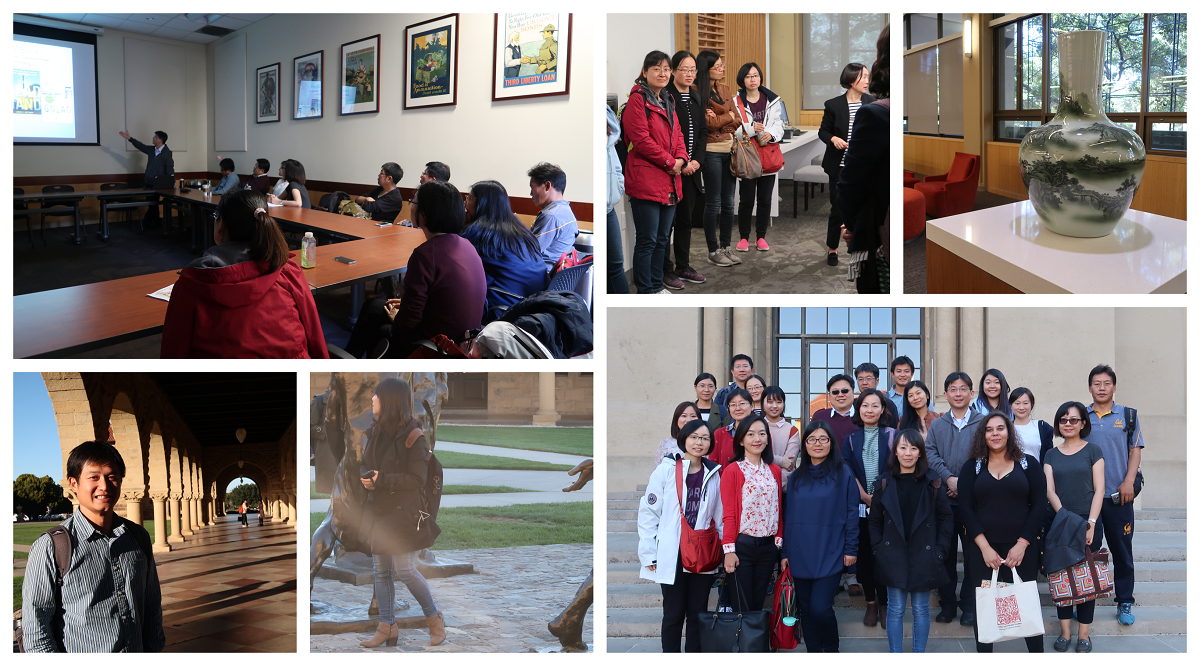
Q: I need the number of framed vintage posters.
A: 5